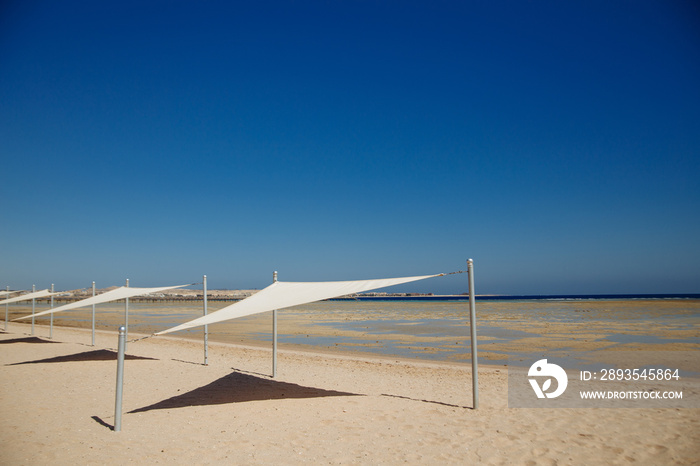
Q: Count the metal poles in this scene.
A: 9